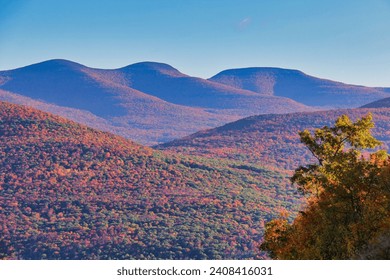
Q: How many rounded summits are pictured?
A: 3